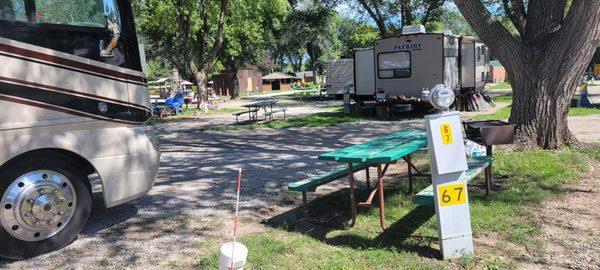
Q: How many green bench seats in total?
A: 4